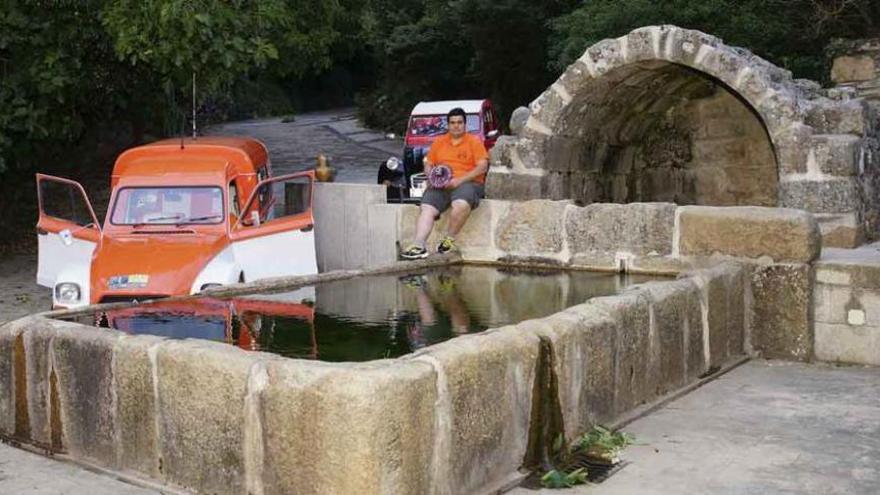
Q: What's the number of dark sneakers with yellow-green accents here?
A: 2